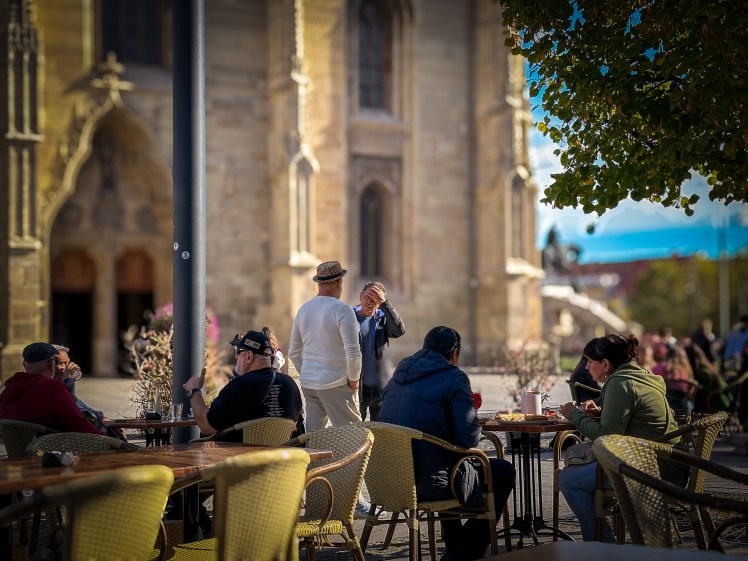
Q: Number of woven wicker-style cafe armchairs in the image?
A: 9